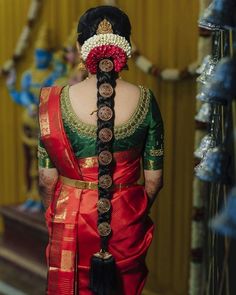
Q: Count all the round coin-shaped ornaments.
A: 8